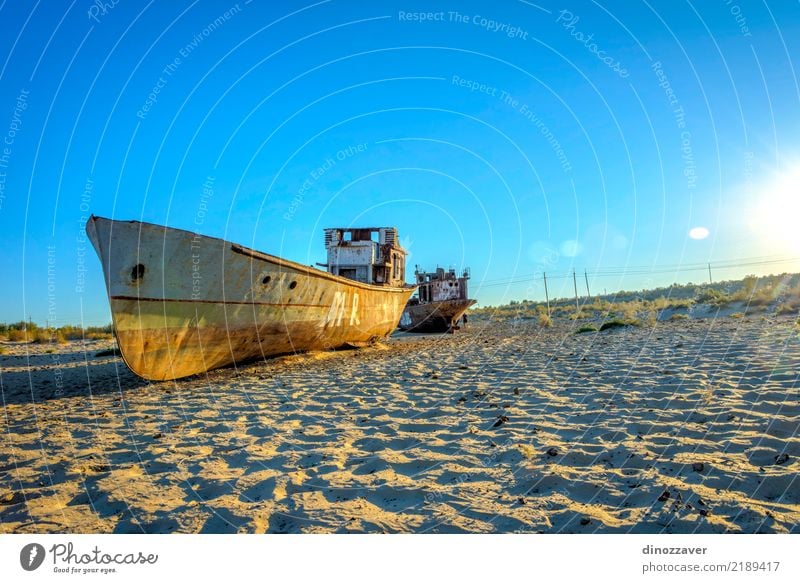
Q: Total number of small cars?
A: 0